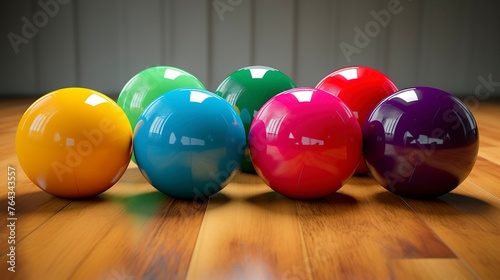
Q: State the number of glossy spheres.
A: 7